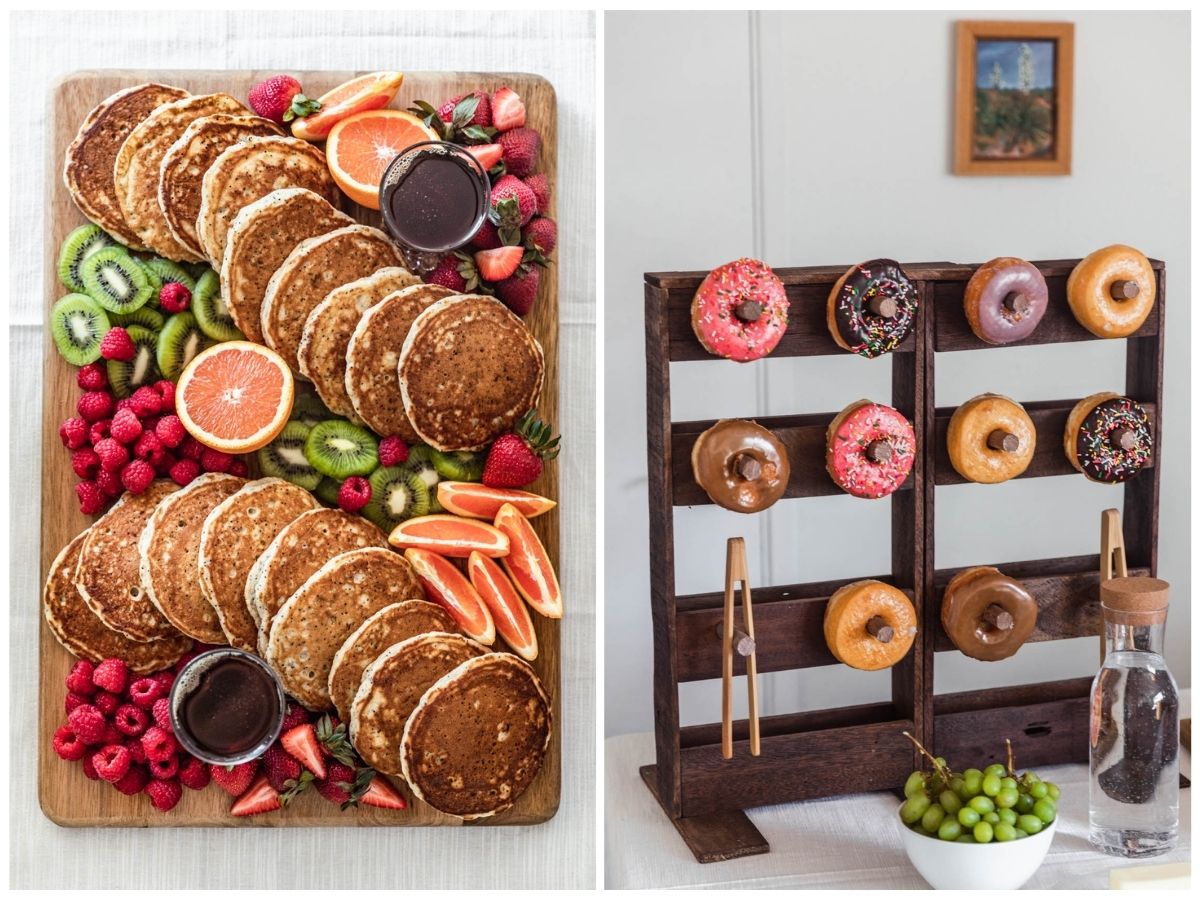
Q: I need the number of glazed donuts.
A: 3